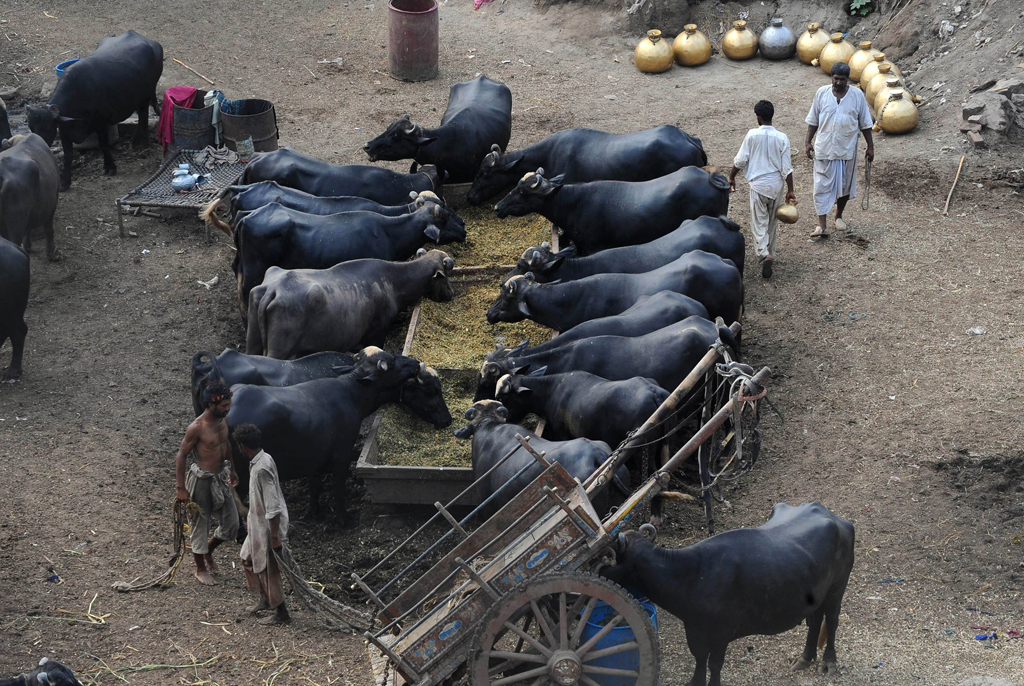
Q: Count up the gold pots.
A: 11